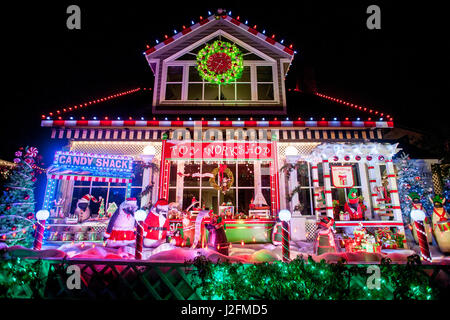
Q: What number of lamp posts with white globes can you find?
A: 4